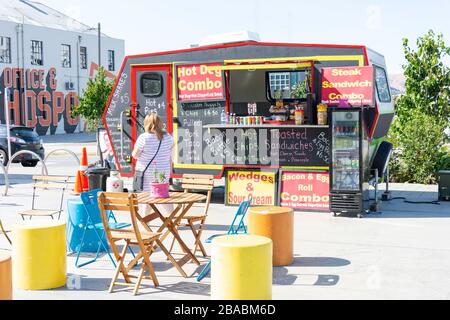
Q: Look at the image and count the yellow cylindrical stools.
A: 2